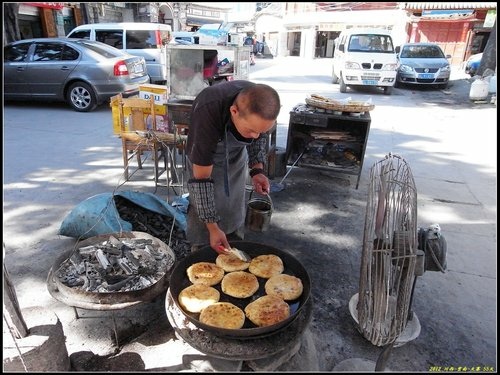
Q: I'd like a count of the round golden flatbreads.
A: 8